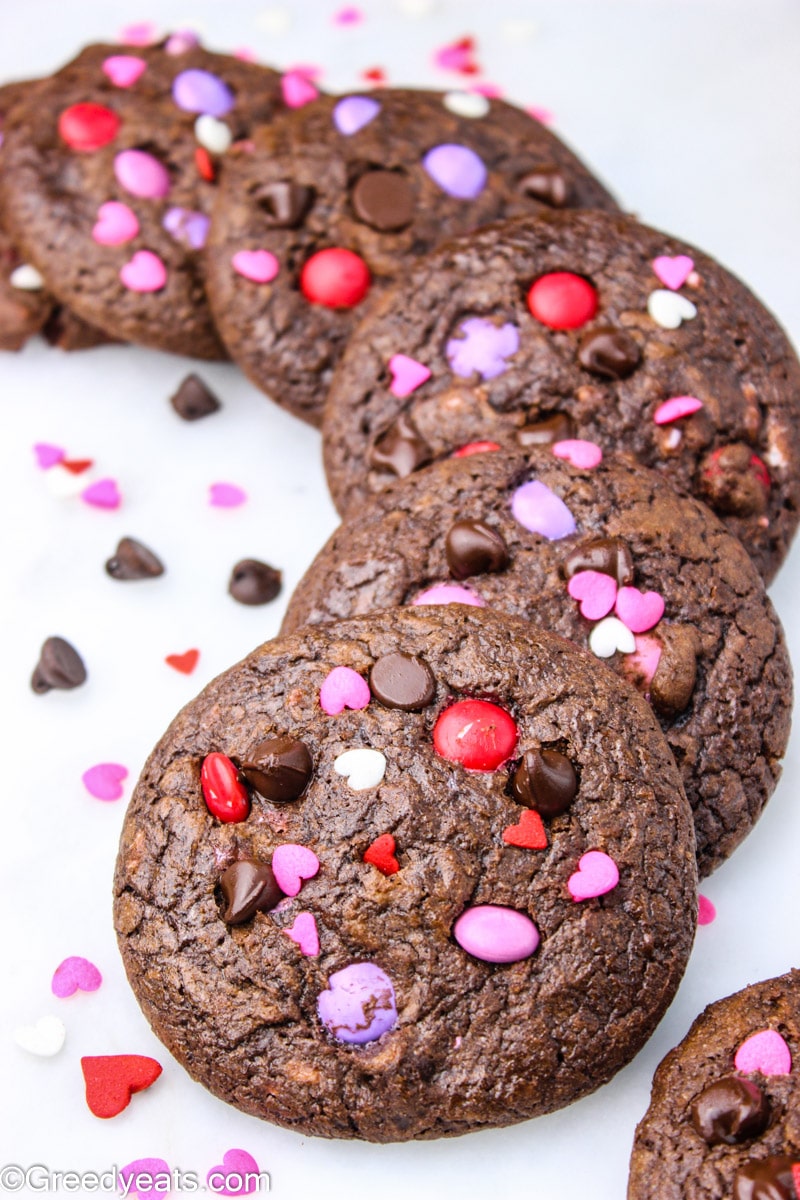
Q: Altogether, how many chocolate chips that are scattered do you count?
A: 4